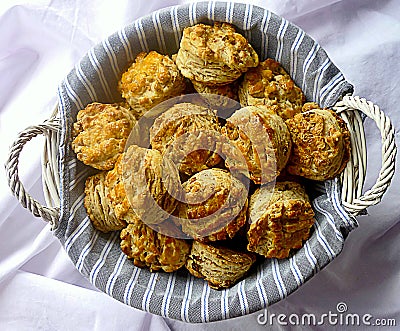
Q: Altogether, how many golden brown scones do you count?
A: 14